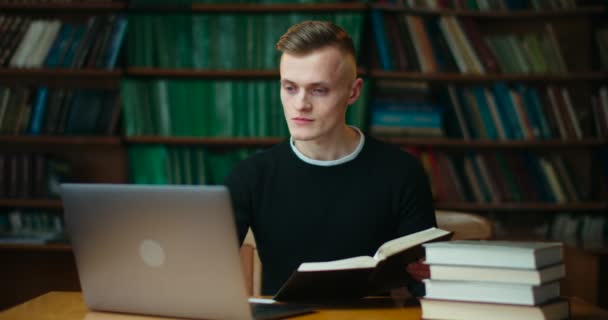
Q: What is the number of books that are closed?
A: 4